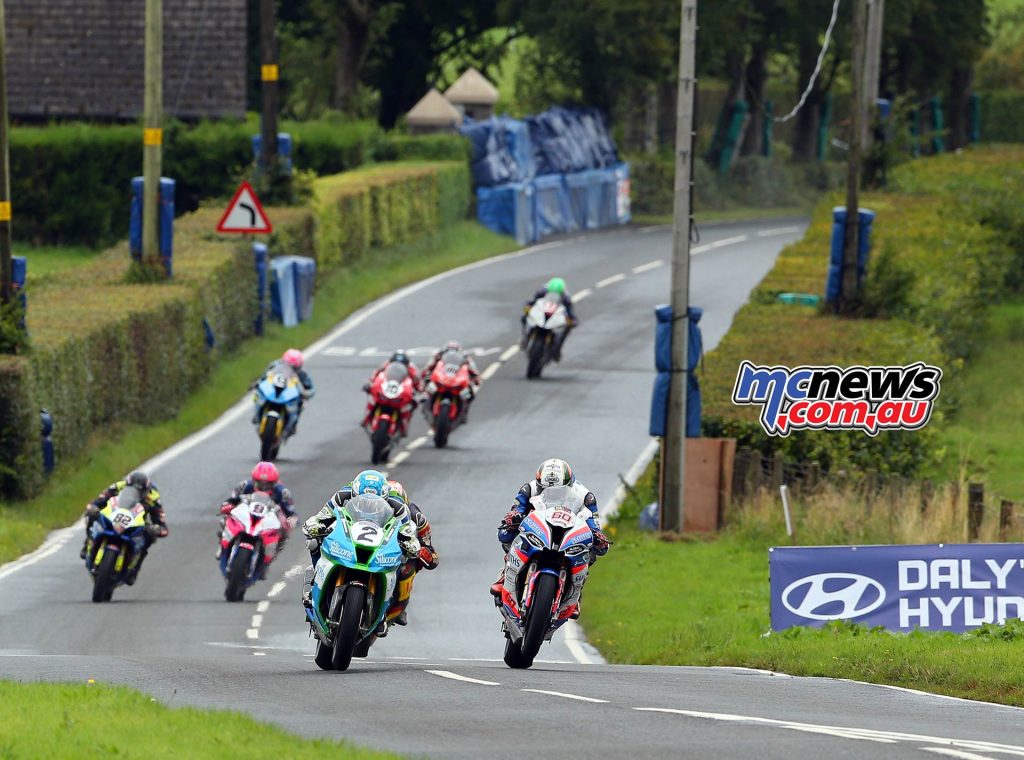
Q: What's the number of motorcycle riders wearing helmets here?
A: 9